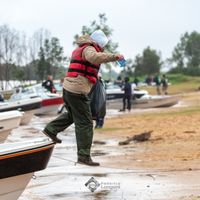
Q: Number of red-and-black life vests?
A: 1